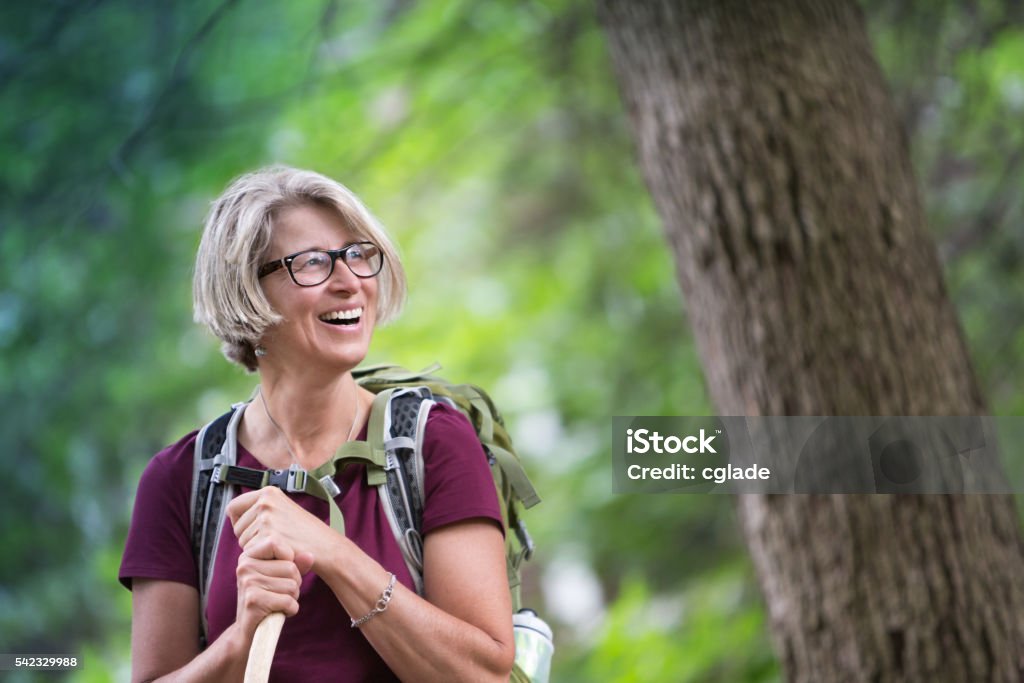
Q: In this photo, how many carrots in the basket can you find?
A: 0